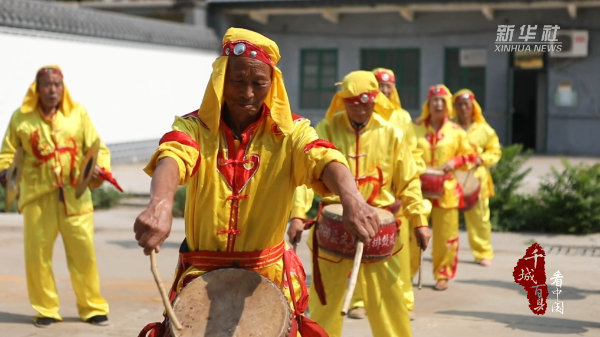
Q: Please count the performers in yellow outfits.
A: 6